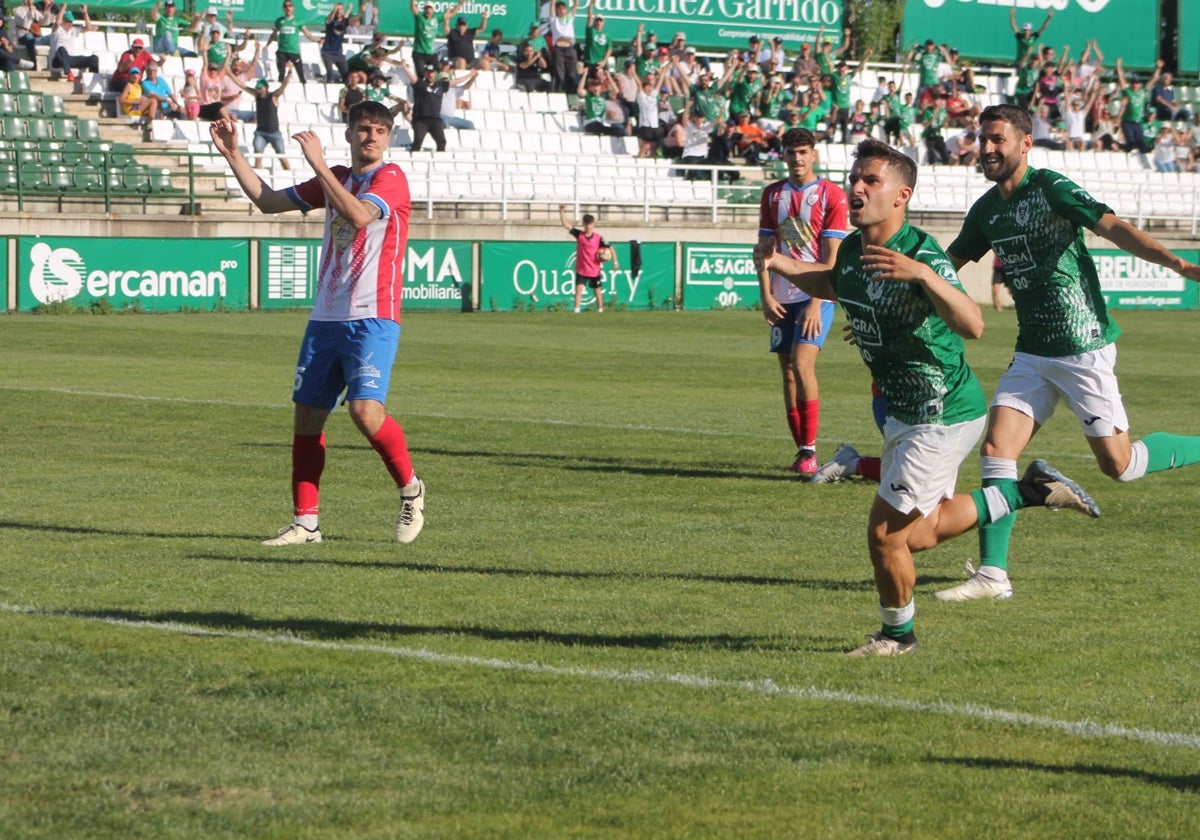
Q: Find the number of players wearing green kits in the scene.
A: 2